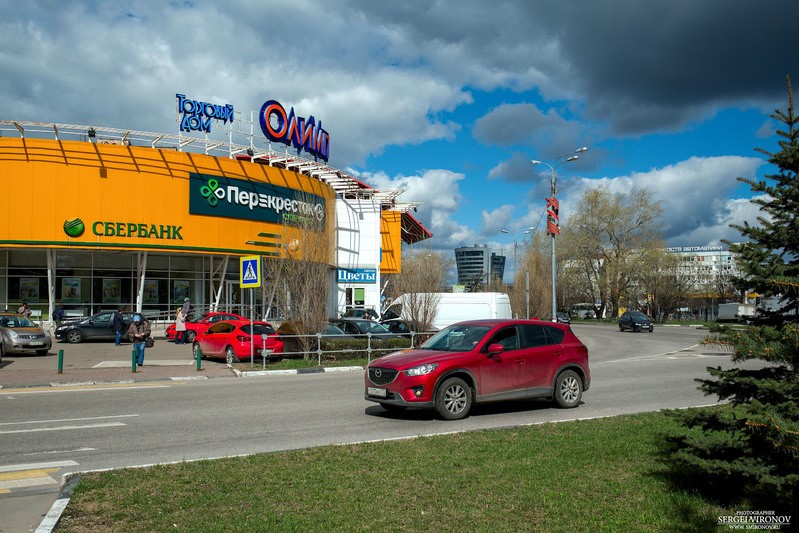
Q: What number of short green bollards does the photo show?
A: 3